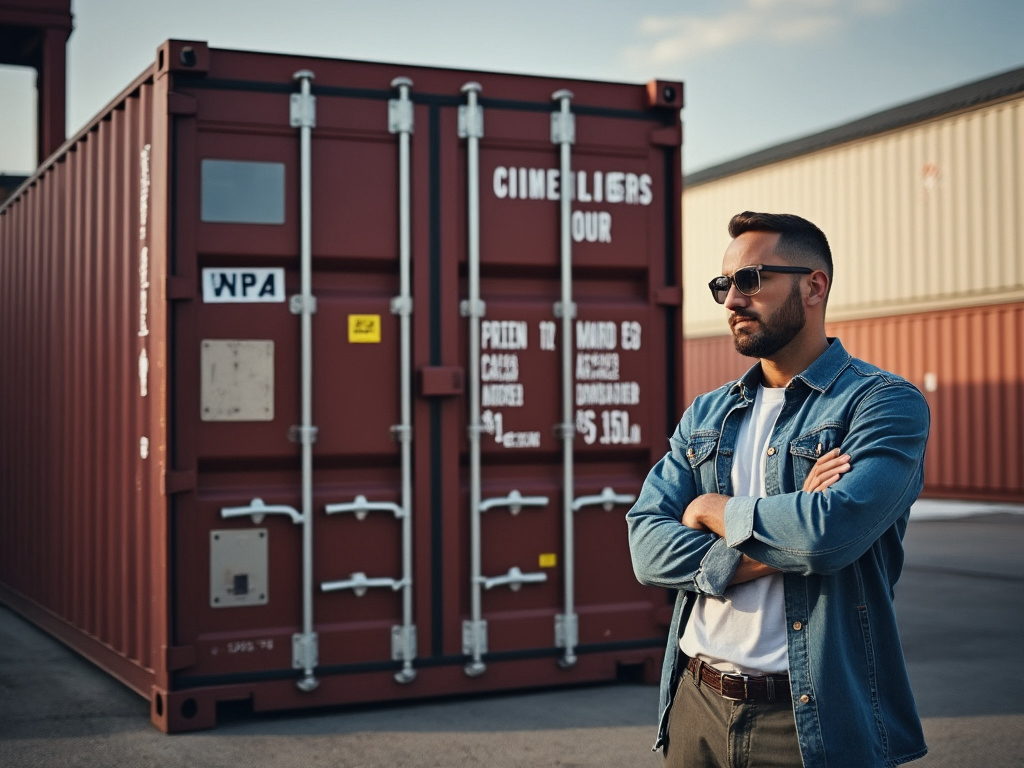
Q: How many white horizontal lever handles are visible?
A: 6